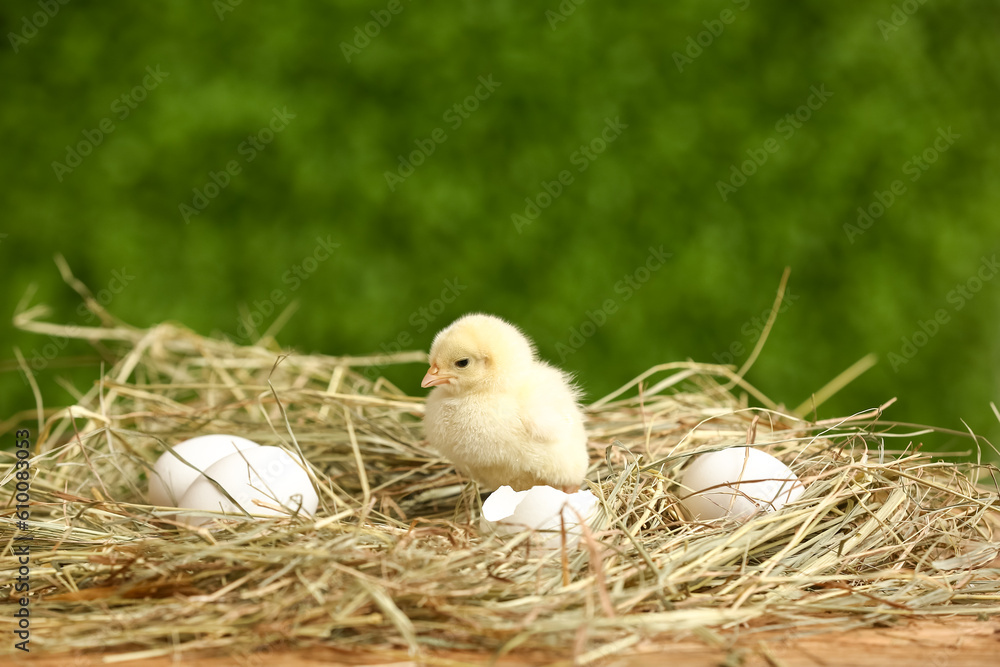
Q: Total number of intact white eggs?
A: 3